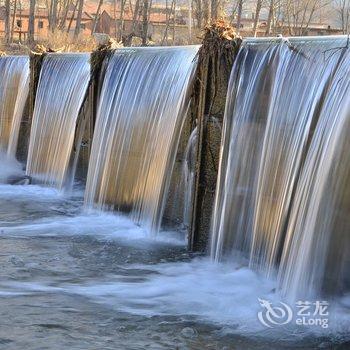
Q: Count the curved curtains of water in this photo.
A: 4